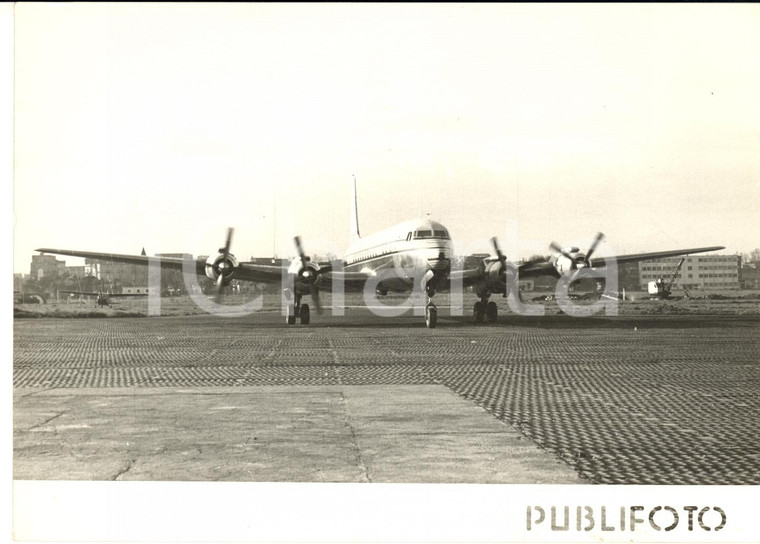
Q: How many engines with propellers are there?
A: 4